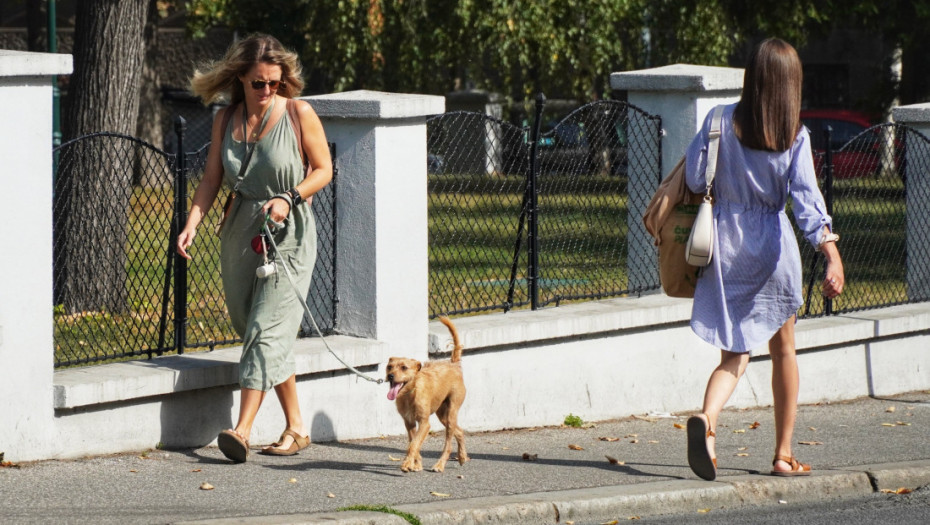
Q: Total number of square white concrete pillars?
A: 4